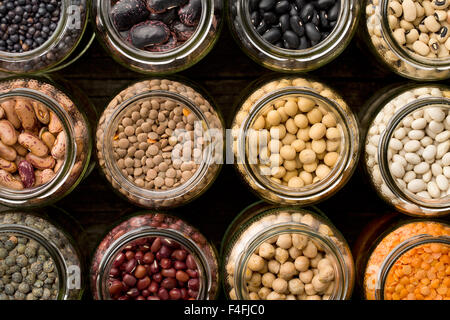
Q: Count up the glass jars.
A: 12